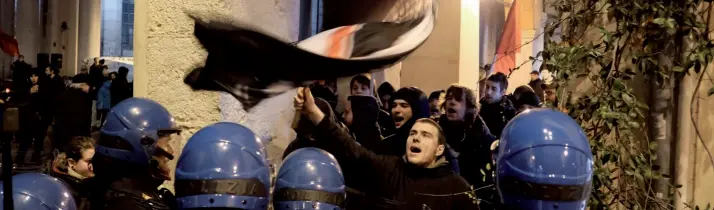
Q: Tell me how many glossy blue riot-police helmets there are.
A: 5